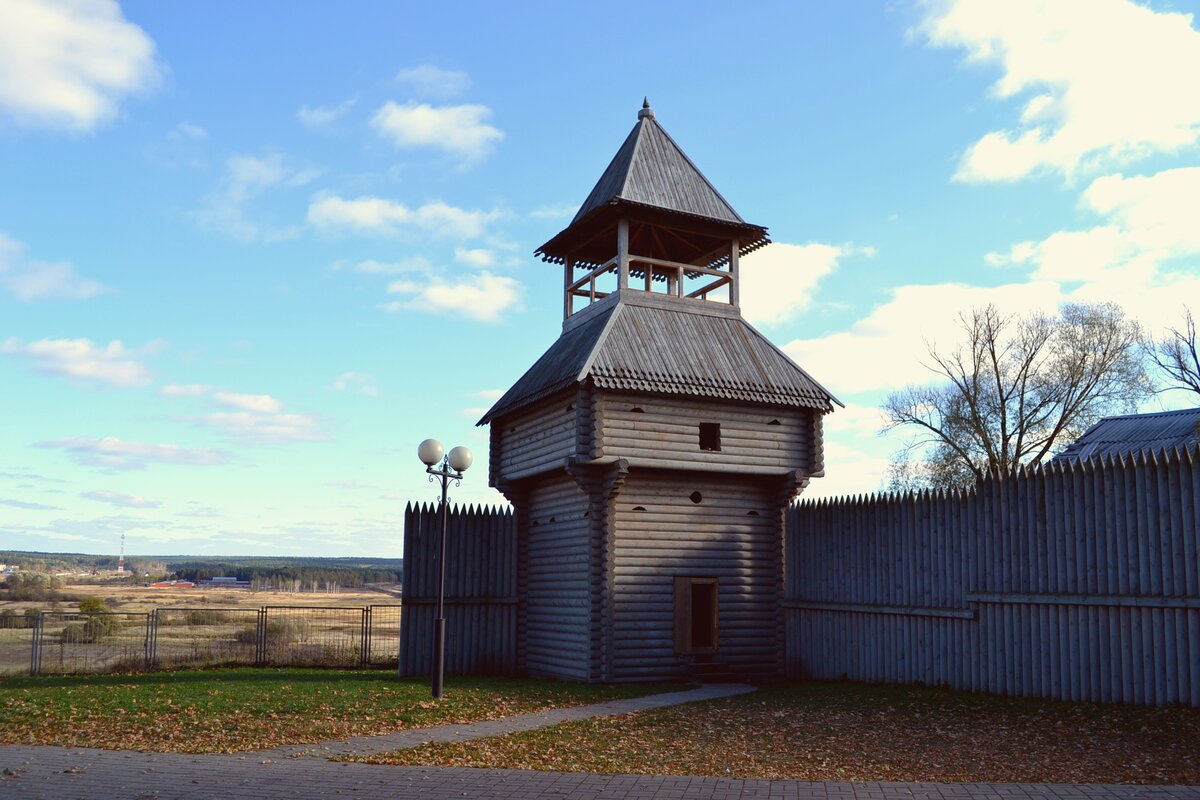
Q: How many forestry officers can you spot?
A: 0